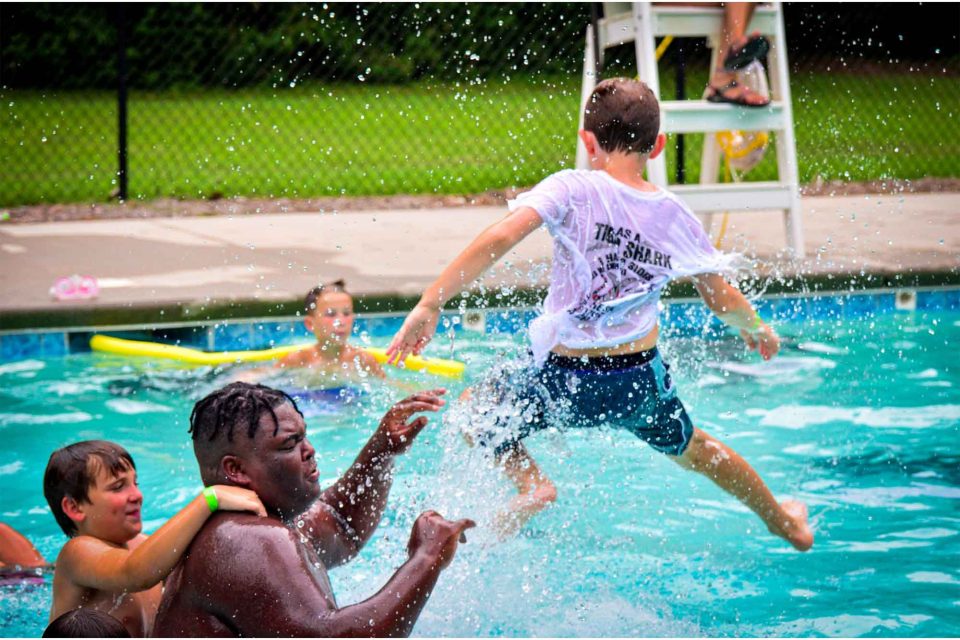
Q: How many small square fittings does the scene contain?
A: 2